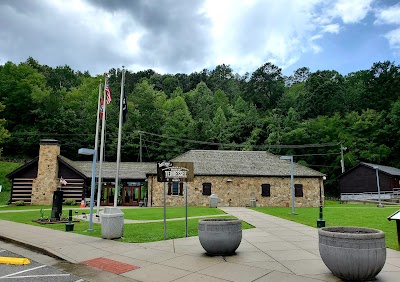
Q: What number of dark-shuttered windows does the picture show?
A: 4